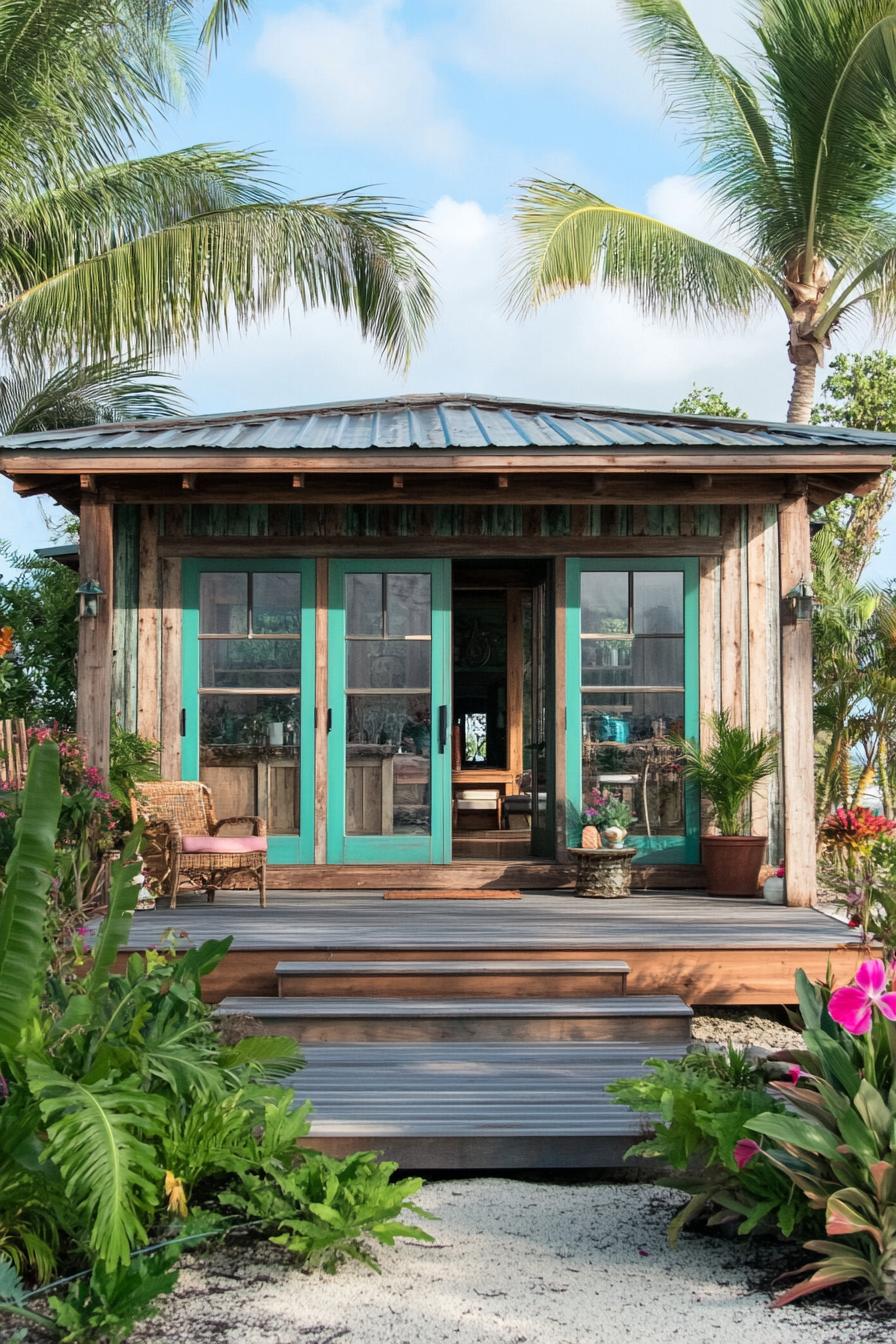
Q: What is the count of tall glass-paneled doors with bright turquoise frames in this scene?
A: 3